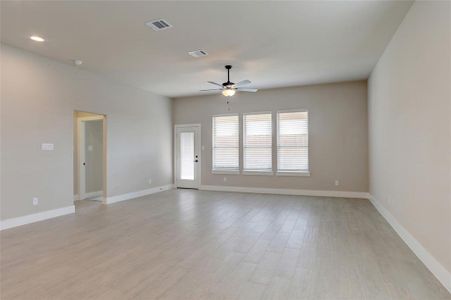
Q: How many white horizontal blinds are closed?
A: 3